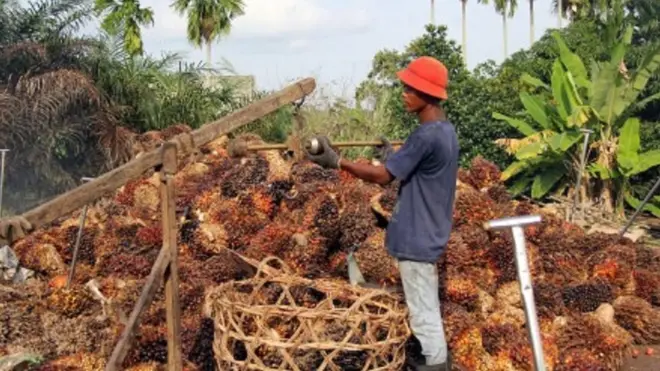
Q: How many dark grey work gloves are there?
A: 2